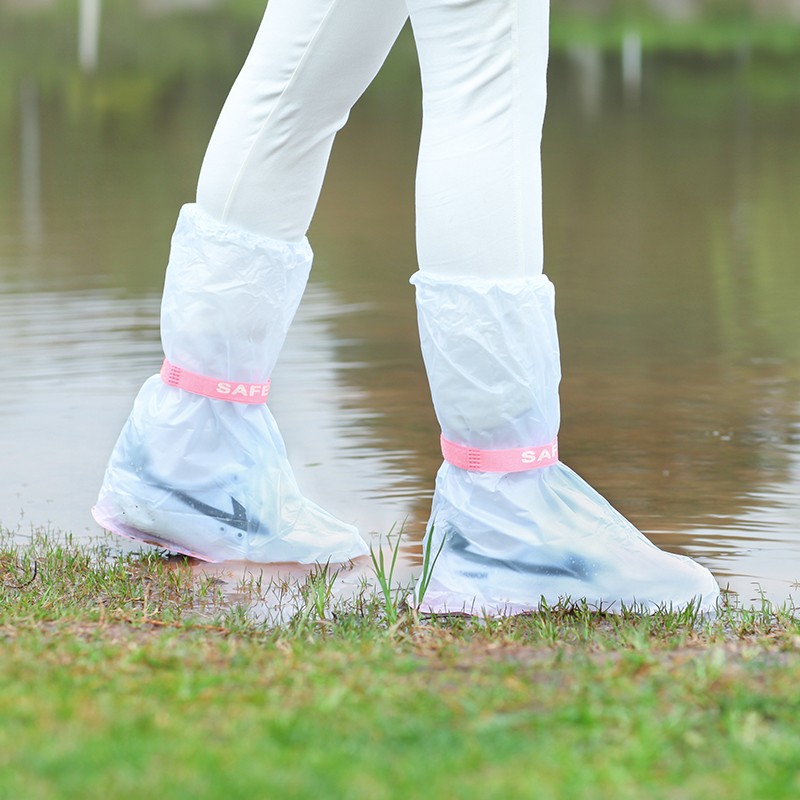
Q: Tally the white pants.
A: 1